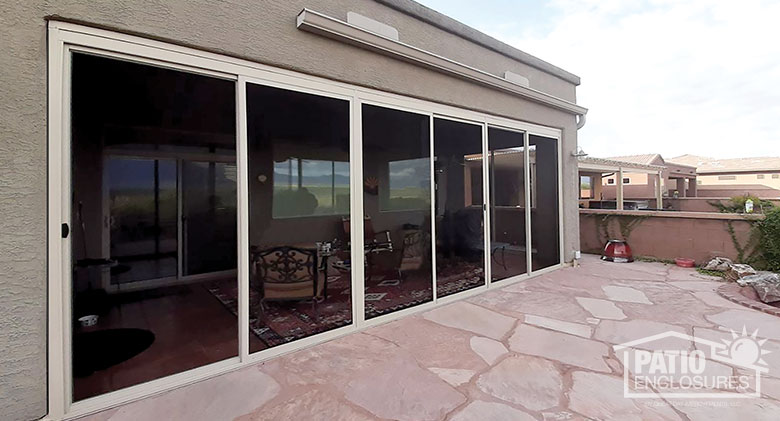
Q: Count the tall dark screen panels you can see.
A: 6